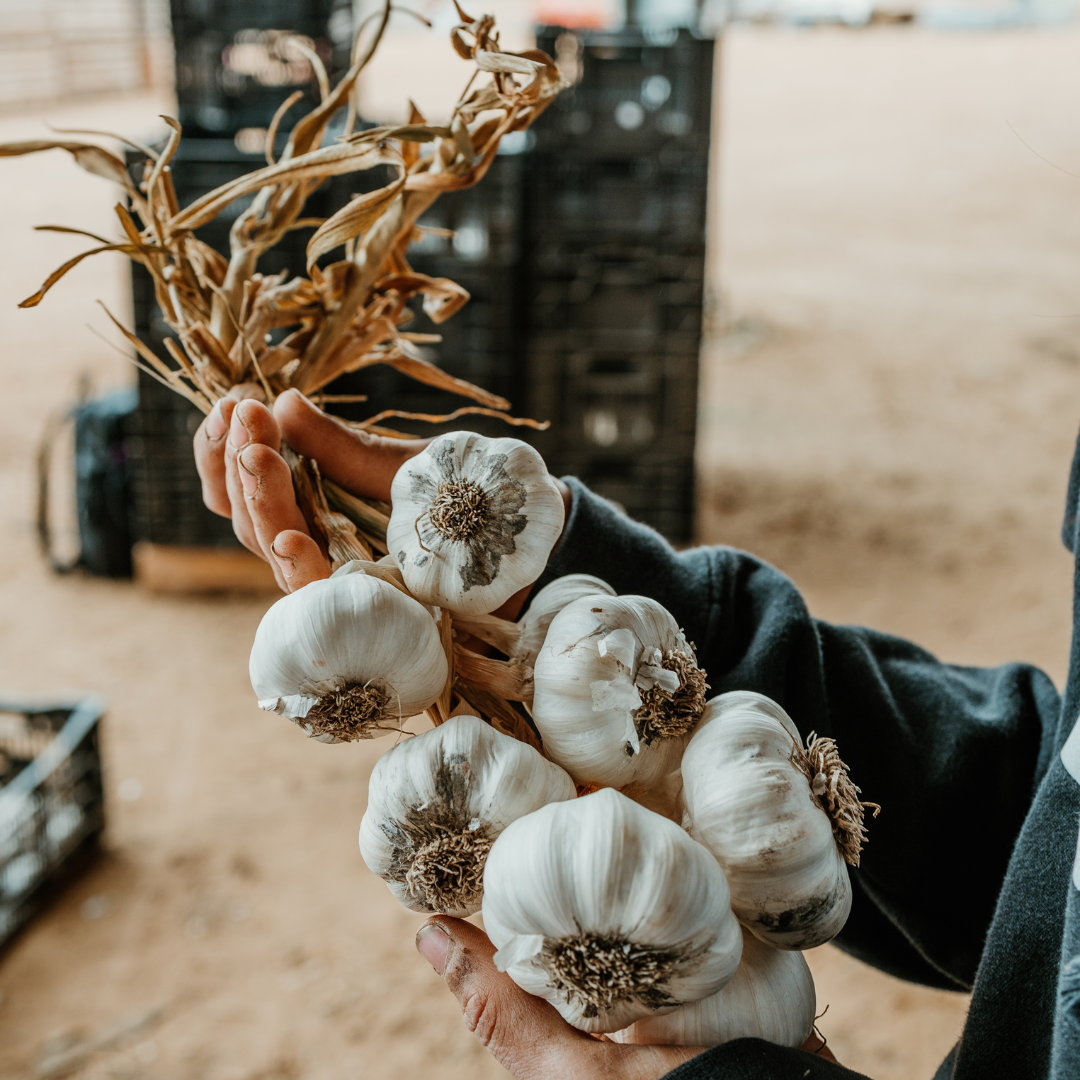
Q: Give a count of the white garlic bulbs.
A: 8